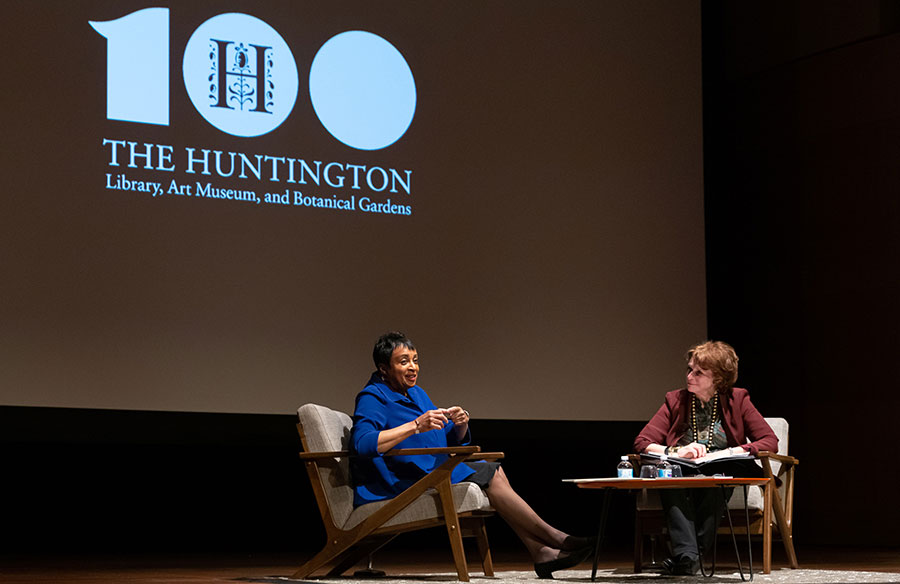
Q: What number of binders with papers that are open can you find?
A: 1